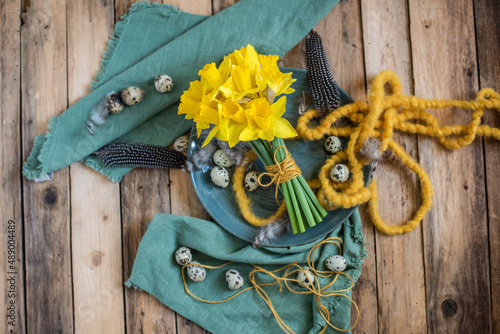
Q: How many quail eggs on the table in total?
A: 14